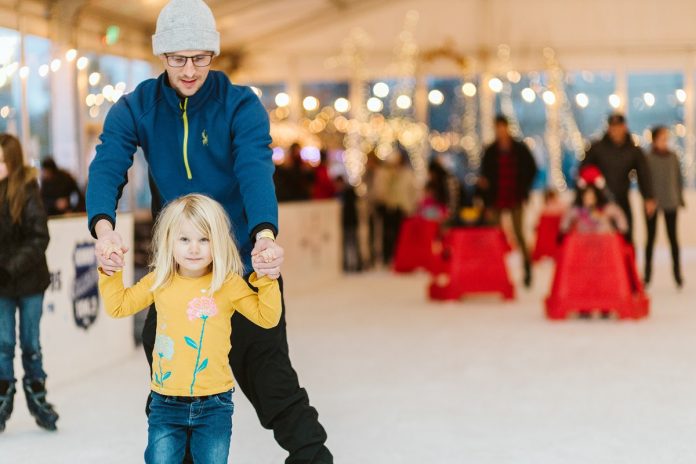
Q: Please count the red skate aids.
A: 4